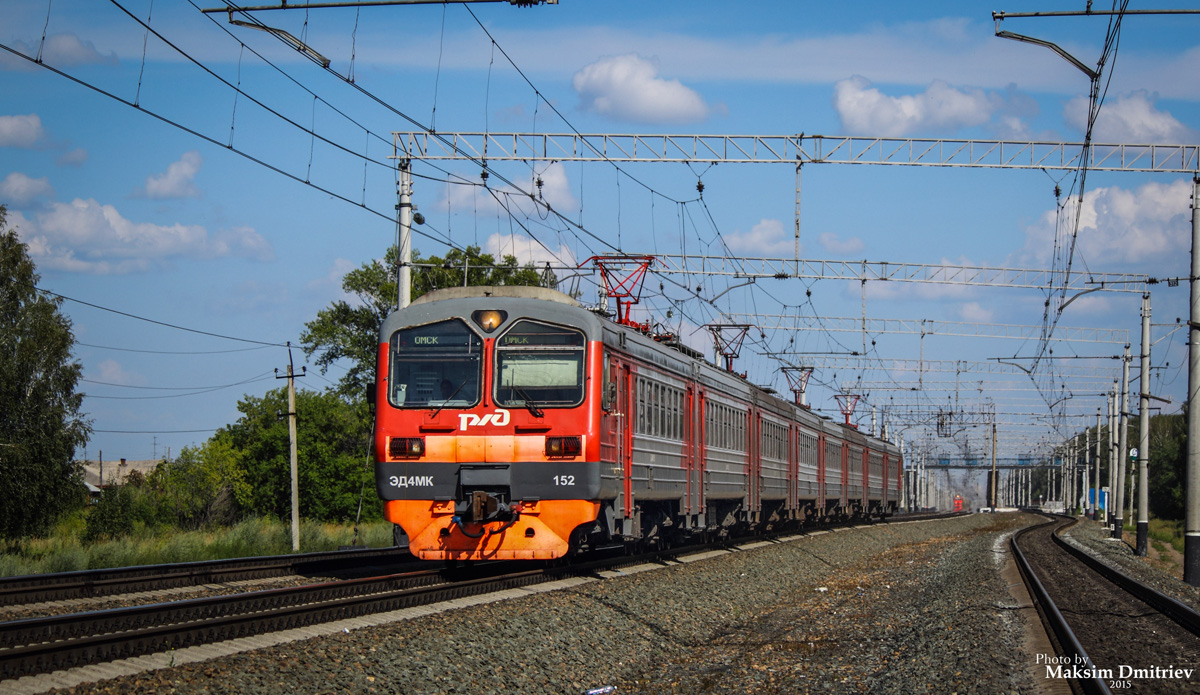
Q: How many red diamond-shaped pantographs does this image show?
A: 4